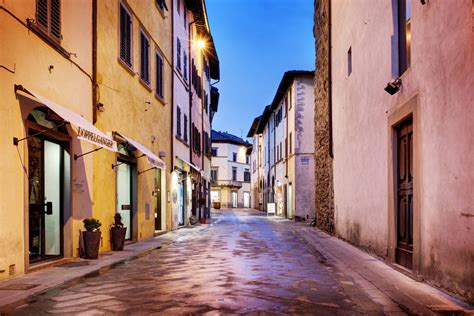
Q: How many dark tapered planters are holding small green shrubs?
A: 2